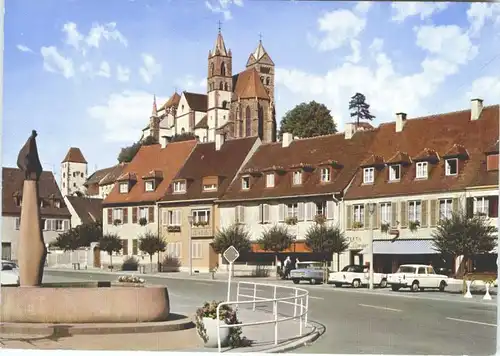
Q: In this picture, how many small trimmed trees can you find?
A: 6